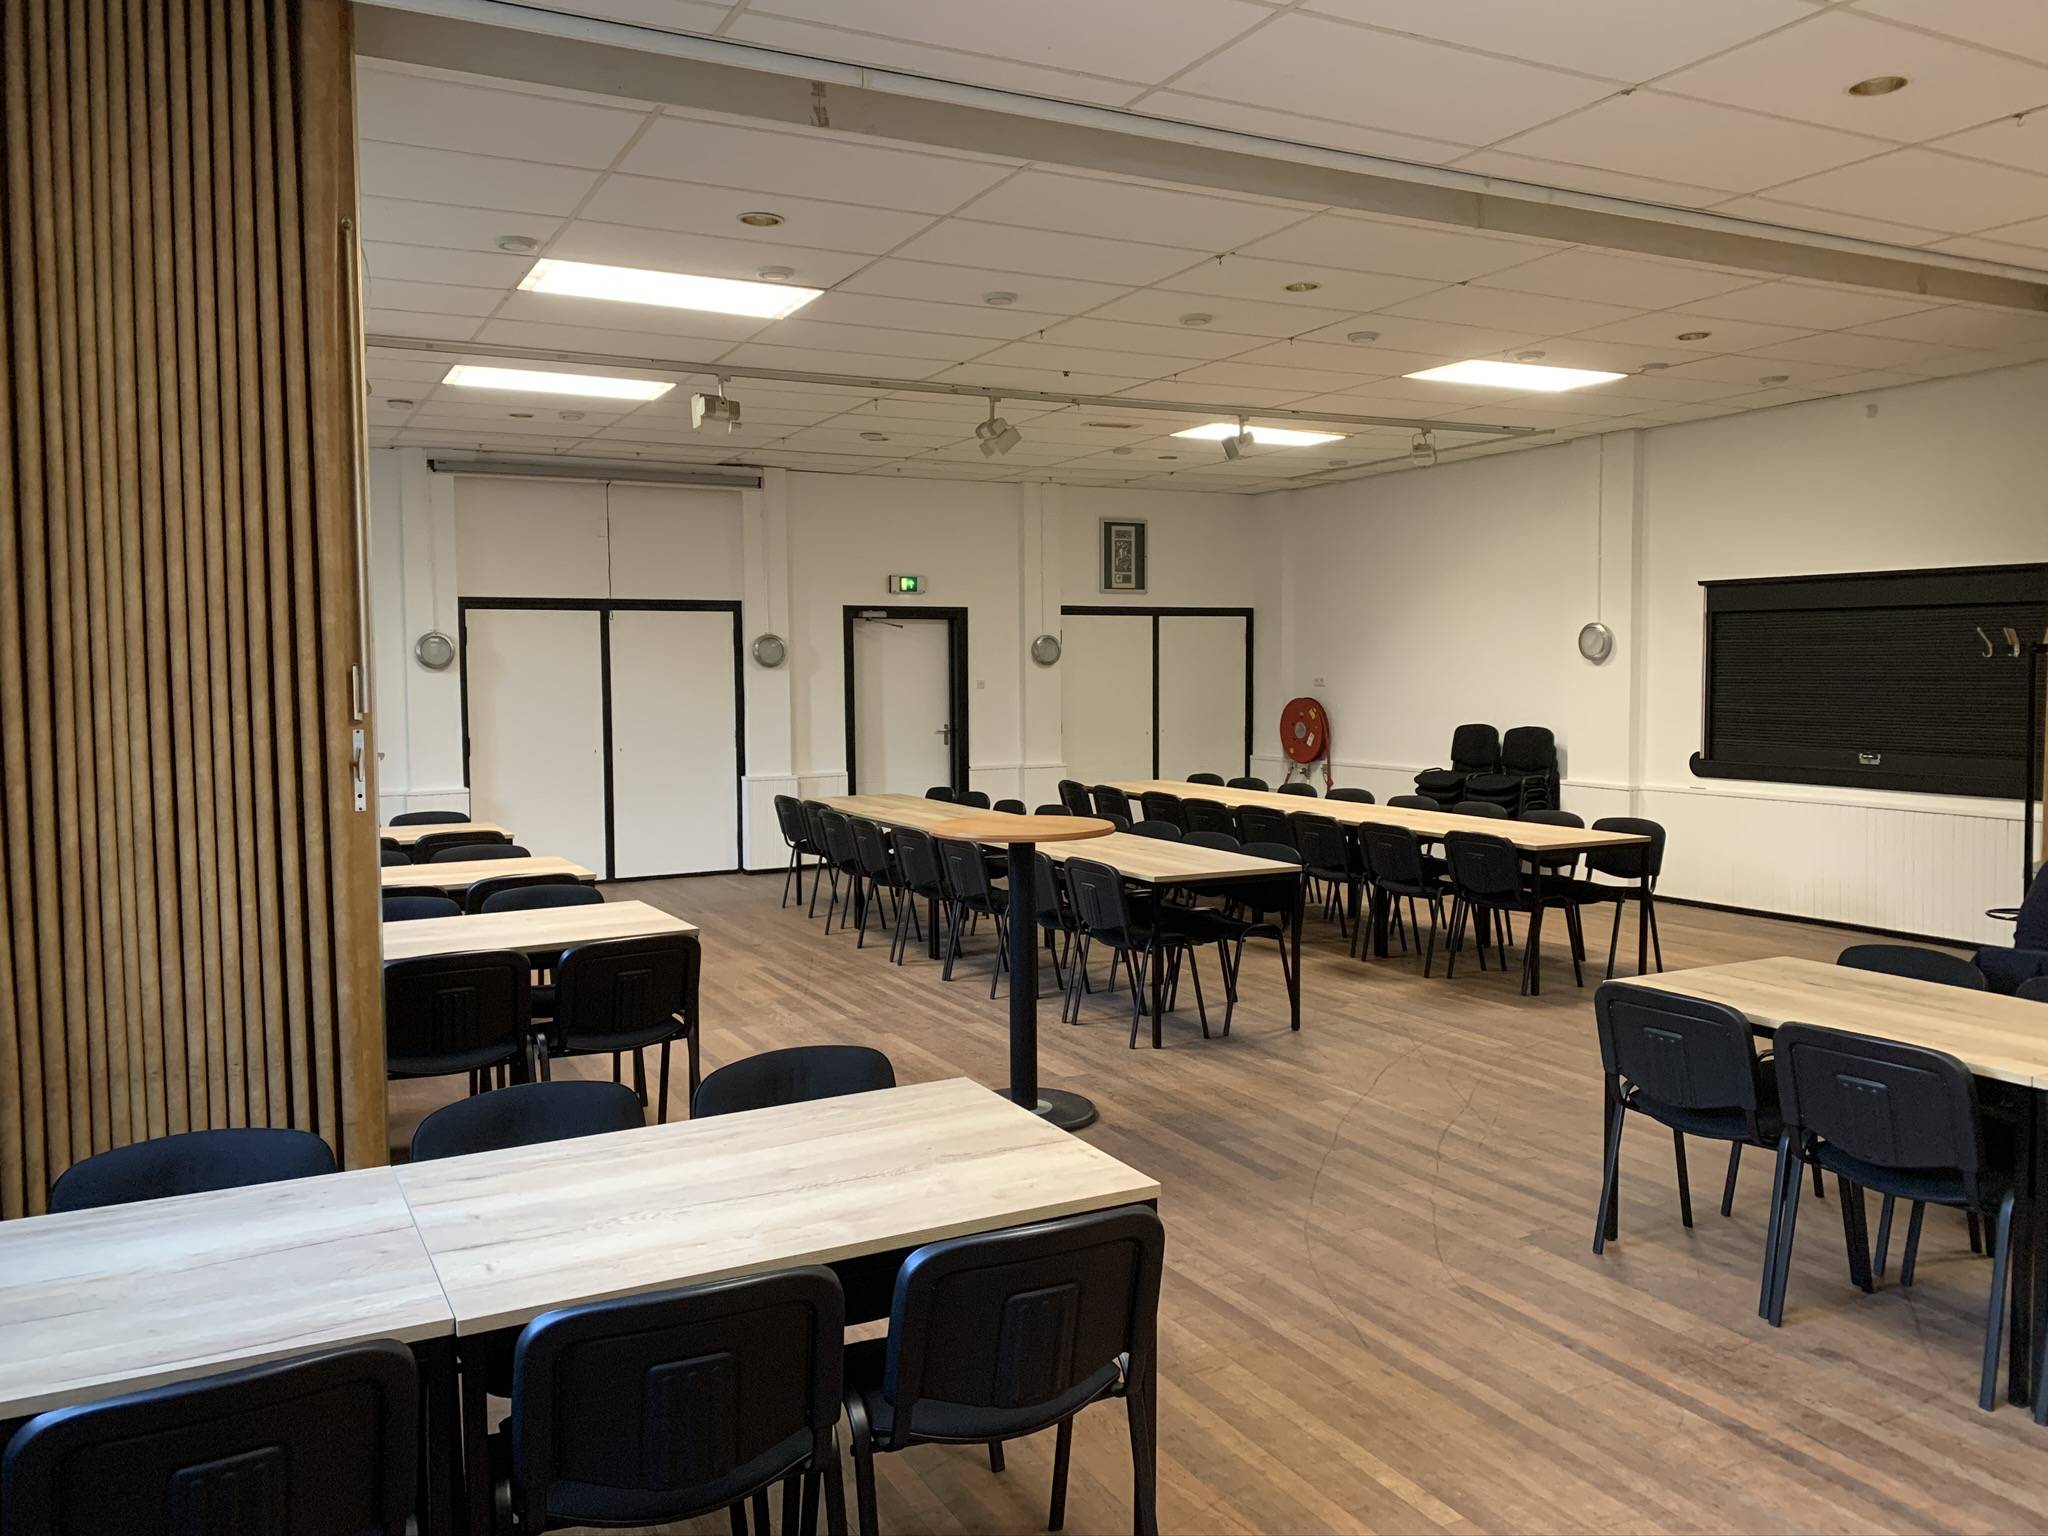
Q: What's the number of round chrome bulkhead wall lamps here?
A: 4